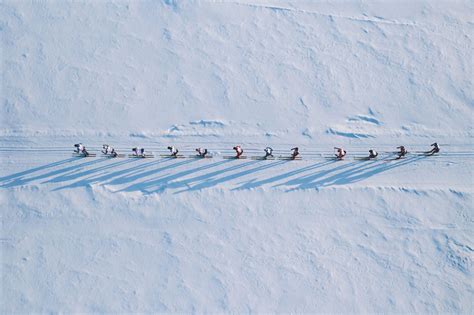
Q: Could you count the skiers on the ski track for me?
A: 12